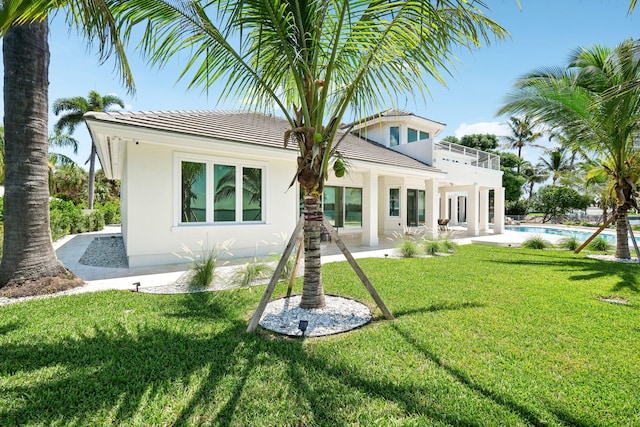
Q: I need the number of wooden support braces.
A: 5